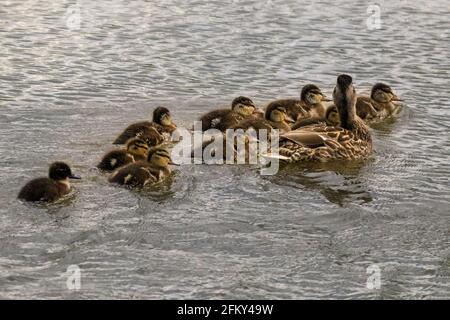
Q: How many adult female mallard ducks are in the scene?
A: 1